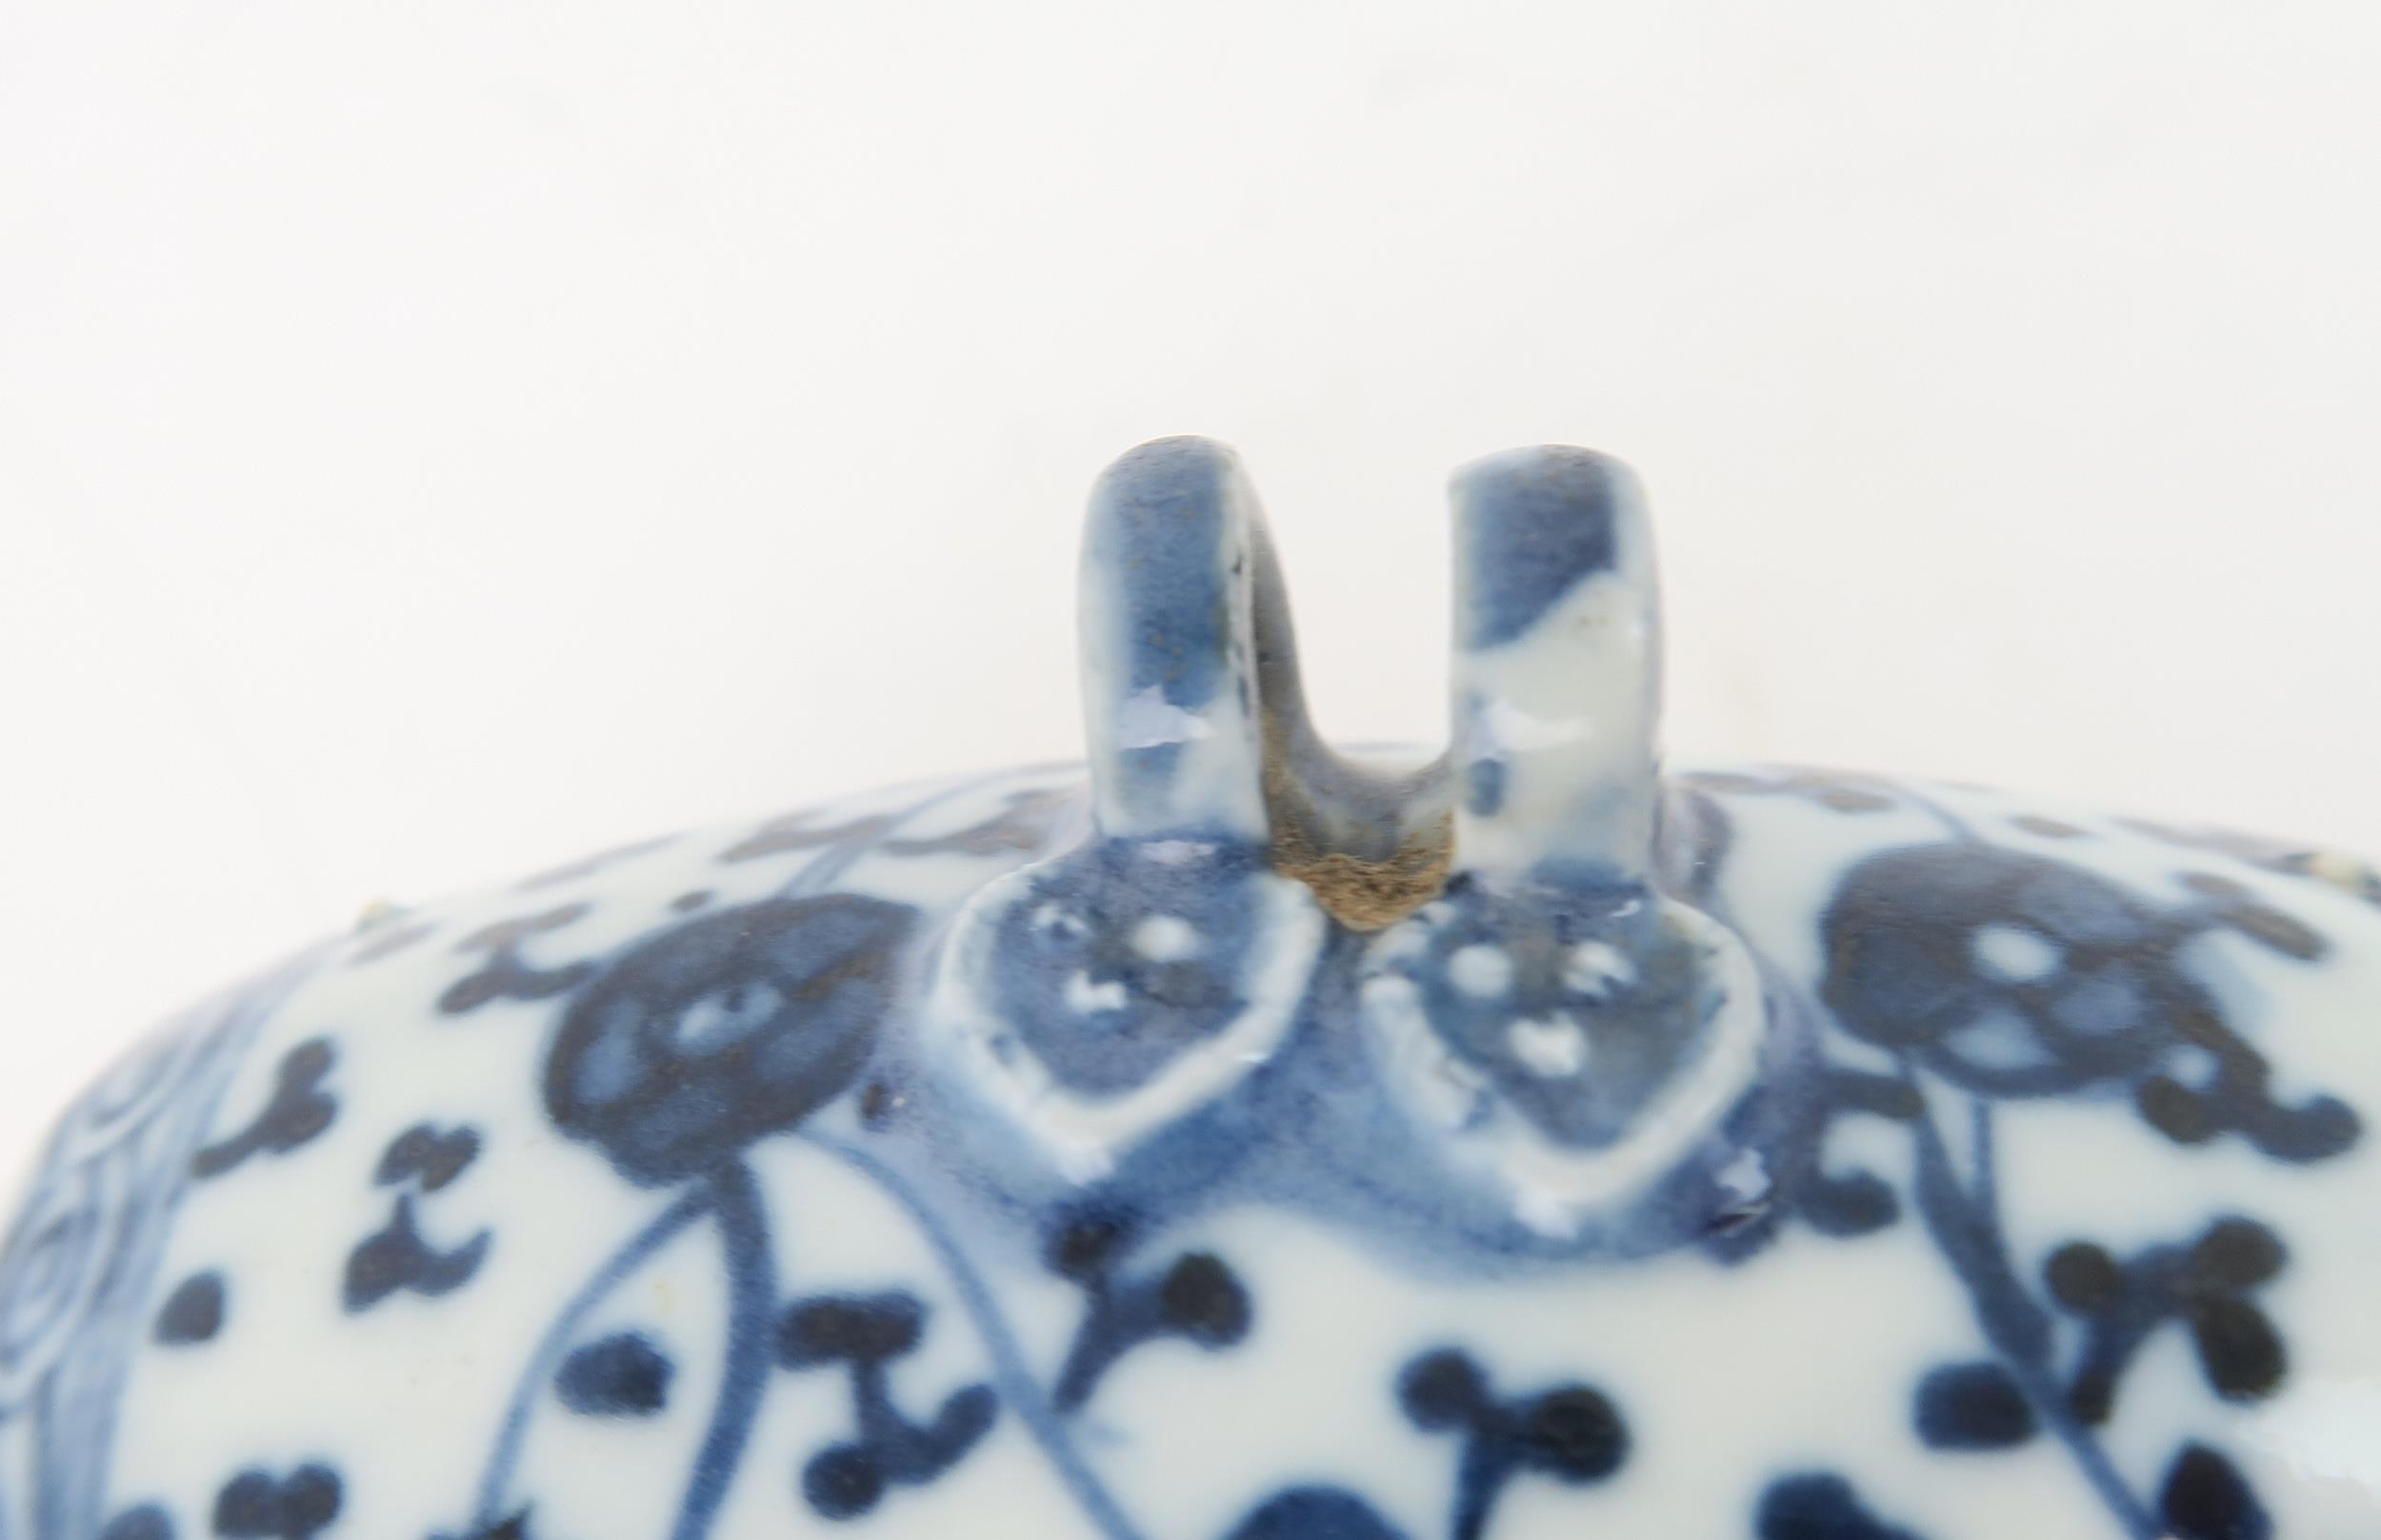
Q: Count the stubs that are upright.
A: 2